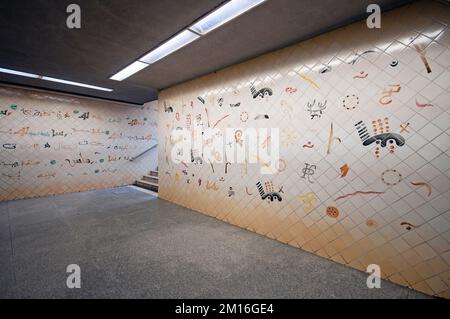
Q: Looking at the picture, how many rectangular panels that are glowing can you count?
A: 5